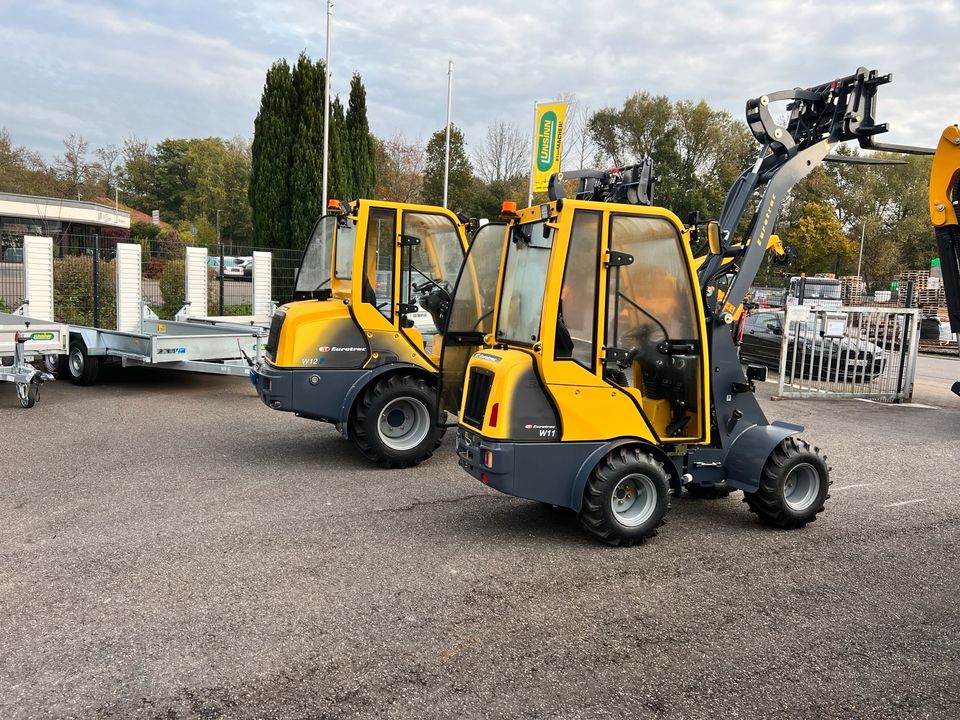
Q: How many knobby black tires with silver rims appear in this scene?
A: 3